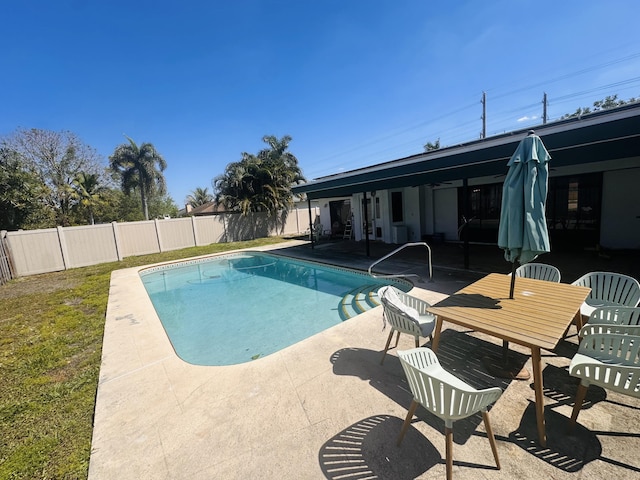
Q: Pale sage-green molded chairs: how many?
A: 6